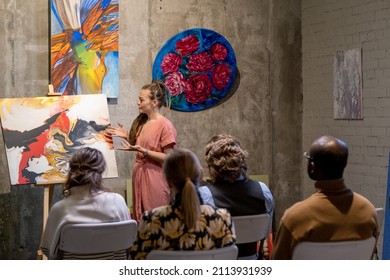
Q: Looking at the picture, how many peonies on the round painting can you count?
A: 7